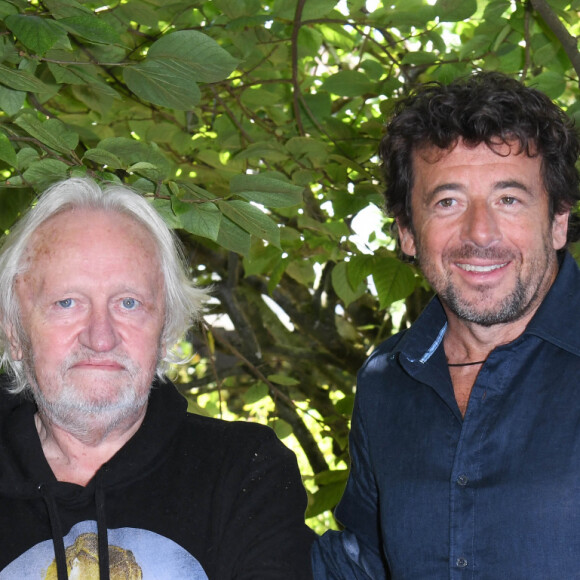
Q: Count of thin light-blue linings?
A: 1